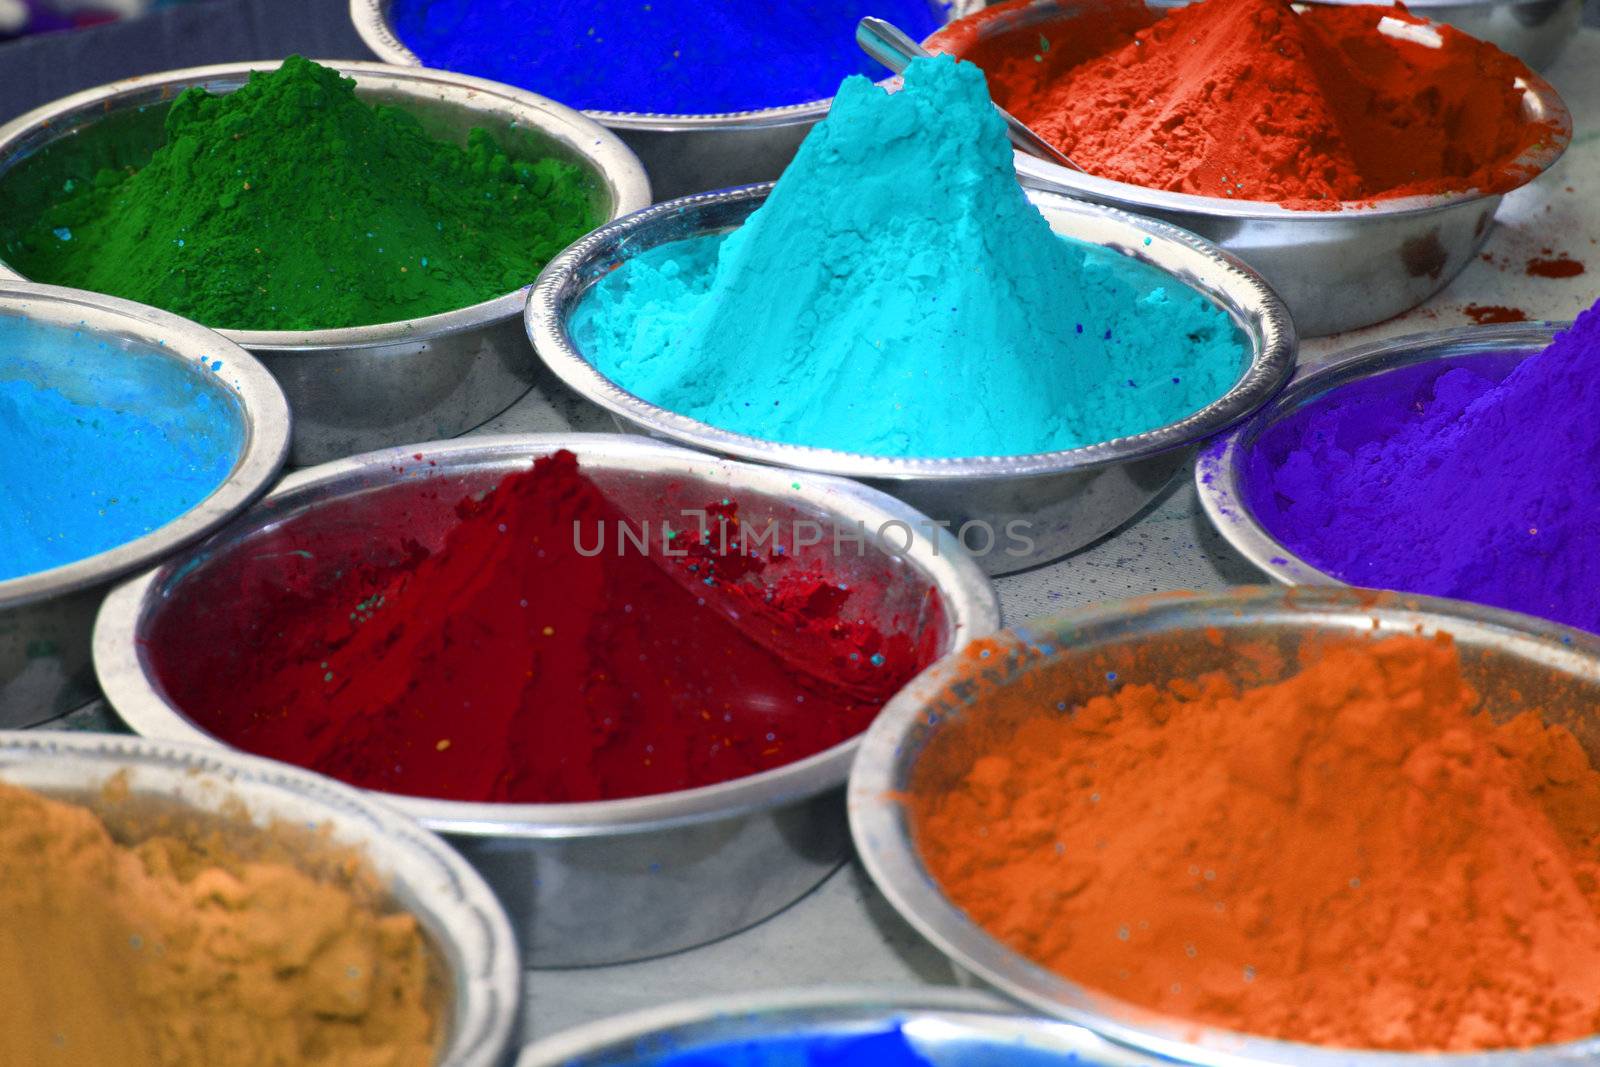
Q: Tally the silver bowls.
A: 11